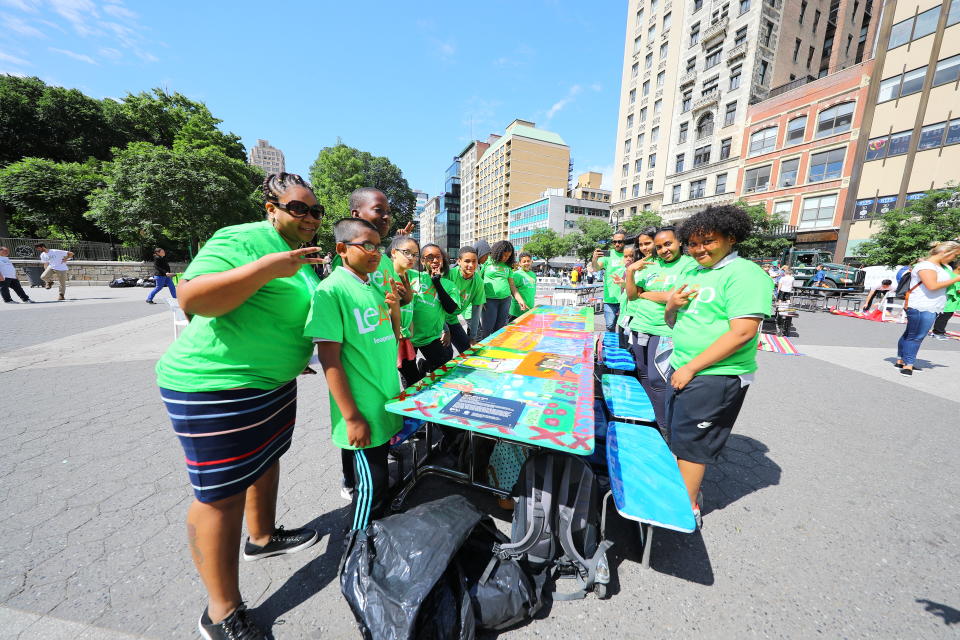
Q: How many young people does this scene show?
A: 12